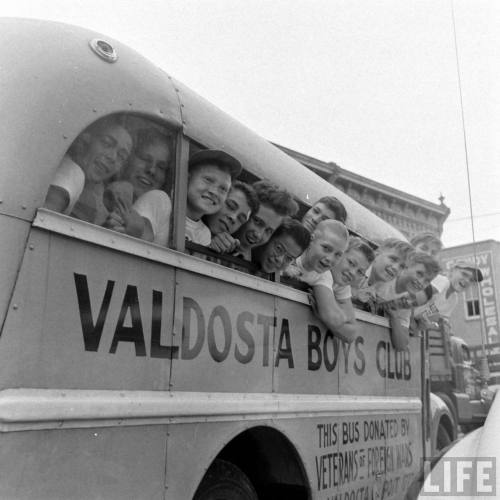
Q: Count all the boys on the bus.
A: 13